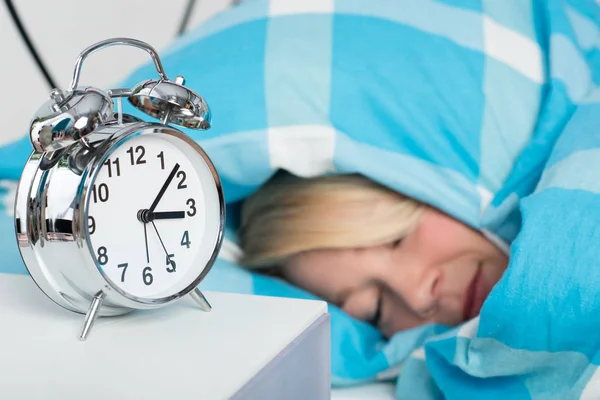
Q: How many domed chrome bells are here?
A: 2